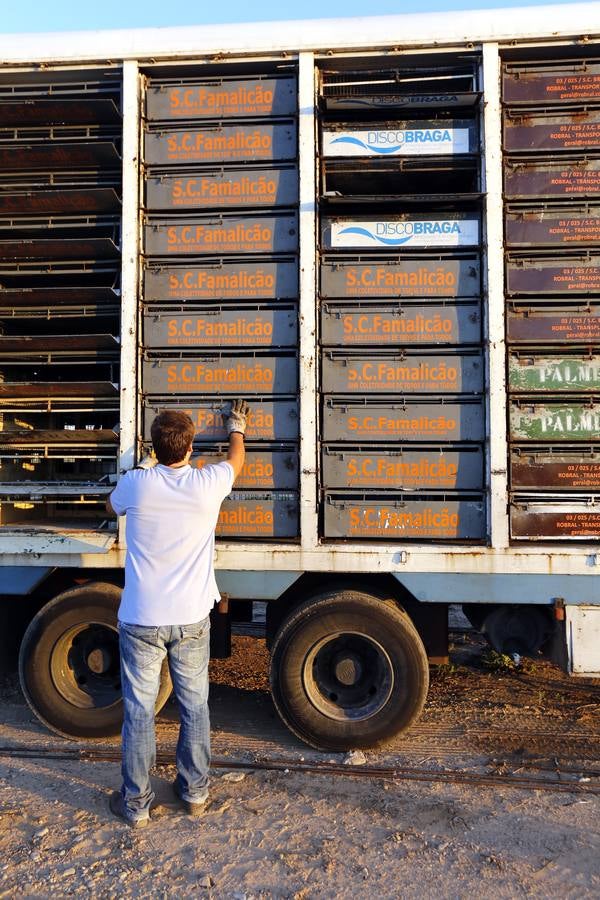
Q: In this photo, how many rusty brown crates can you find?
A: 8